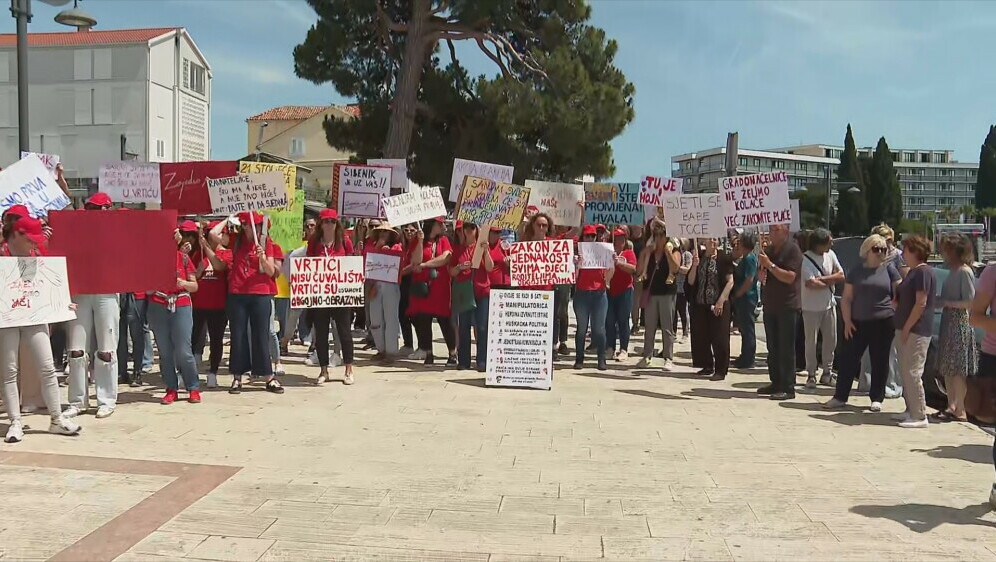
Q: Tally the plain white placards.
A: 0